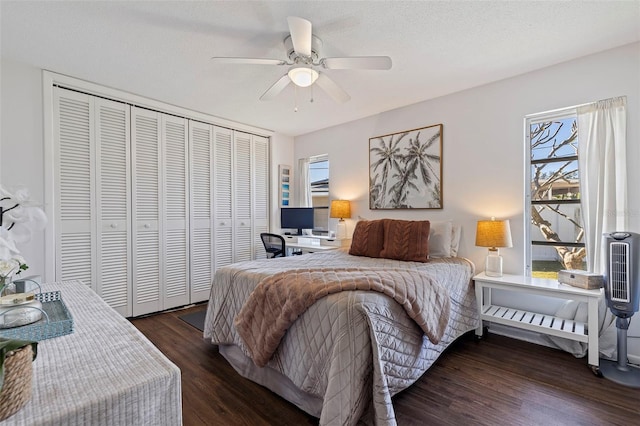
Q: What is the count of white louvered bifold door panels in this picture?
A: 8